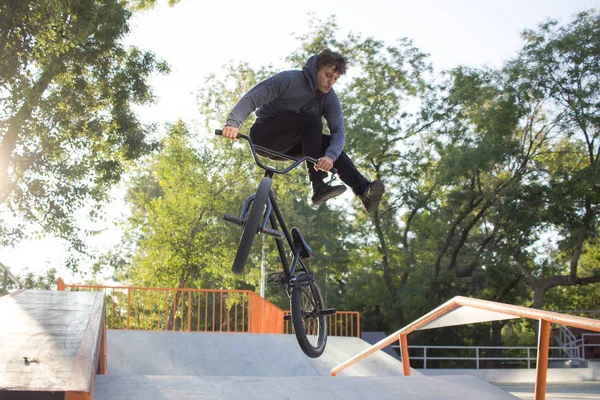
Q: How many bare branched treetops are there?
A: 0